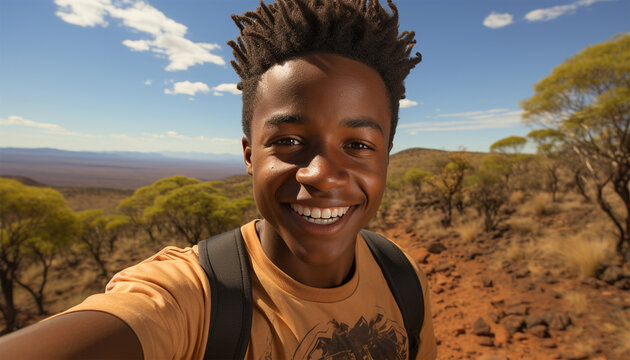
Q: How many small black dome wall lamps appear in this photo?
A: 0